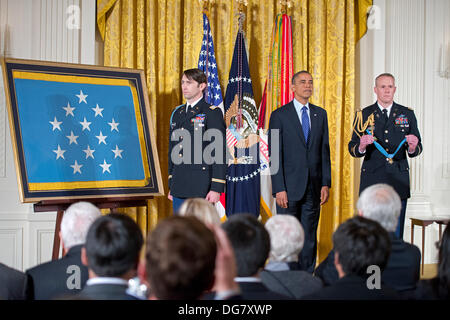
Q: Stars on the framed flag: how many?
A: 13